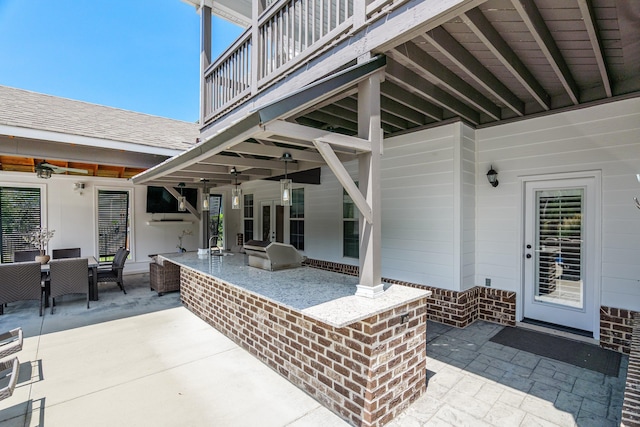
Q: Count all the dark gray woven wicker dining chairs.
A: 5